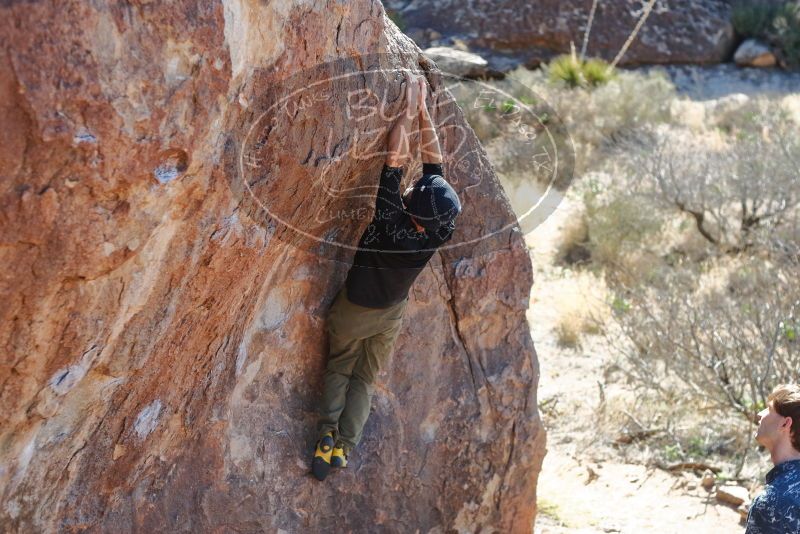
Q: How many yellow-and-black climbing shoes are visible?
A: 2